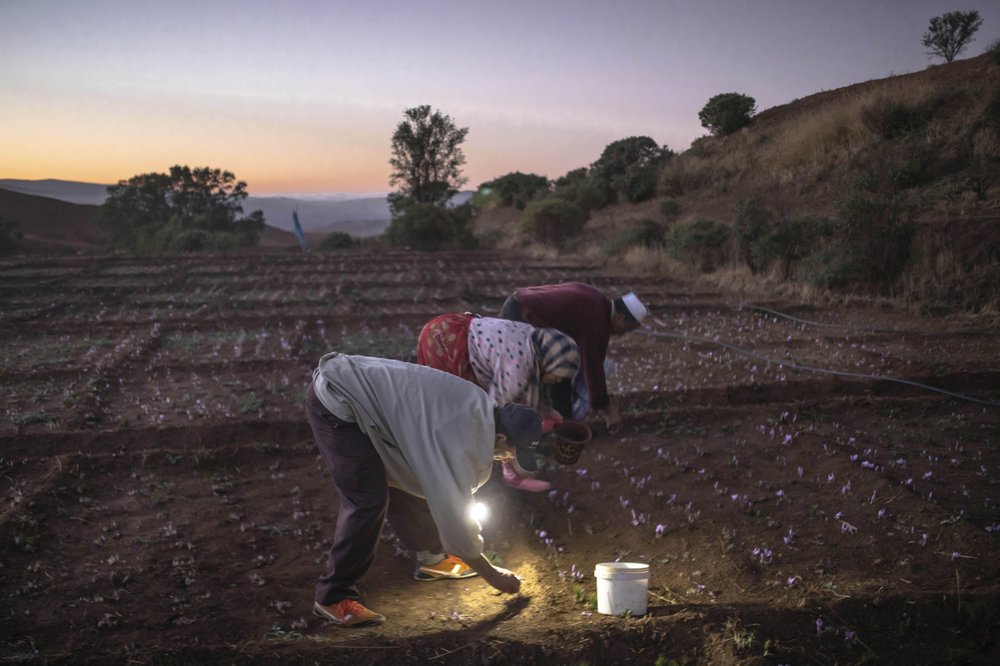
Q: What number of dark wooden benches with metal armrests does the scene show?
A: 0